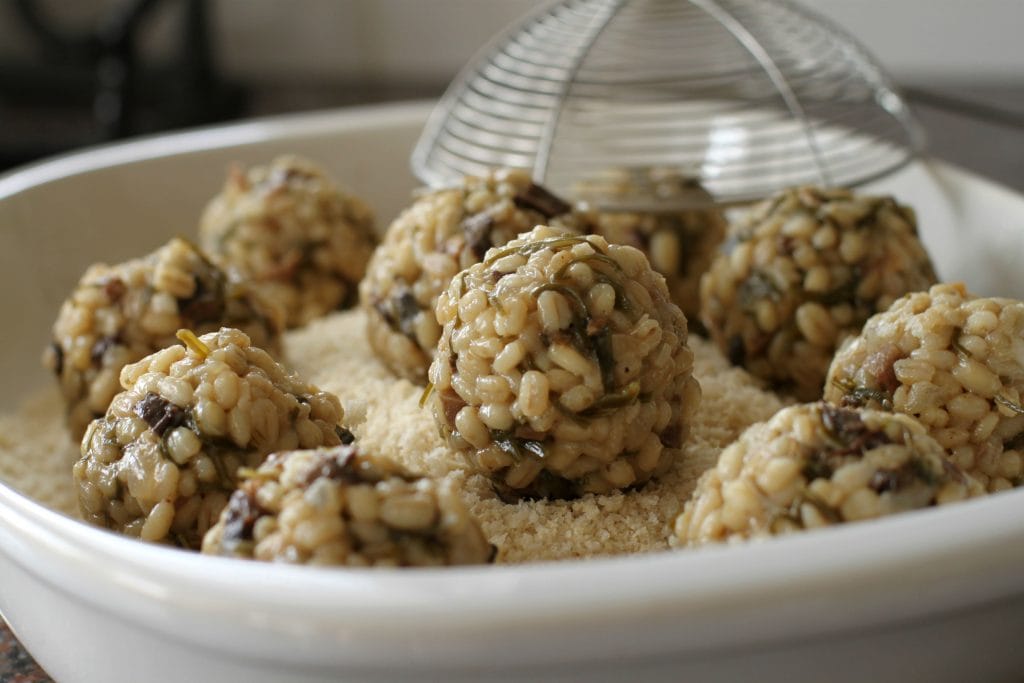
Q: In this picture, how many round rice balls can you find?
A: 10